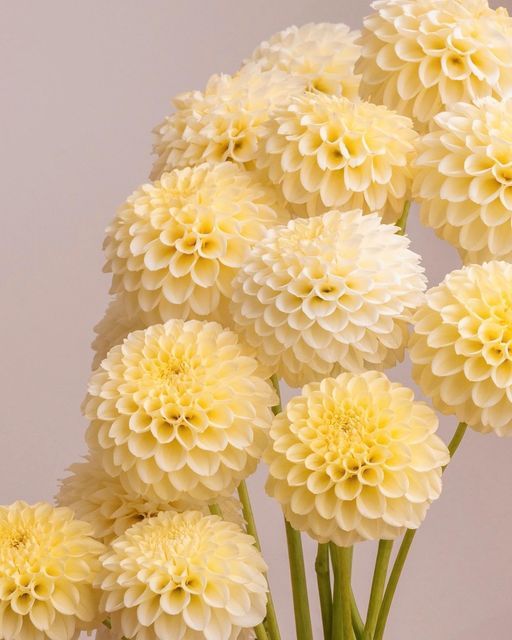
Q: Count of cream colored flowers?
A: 14